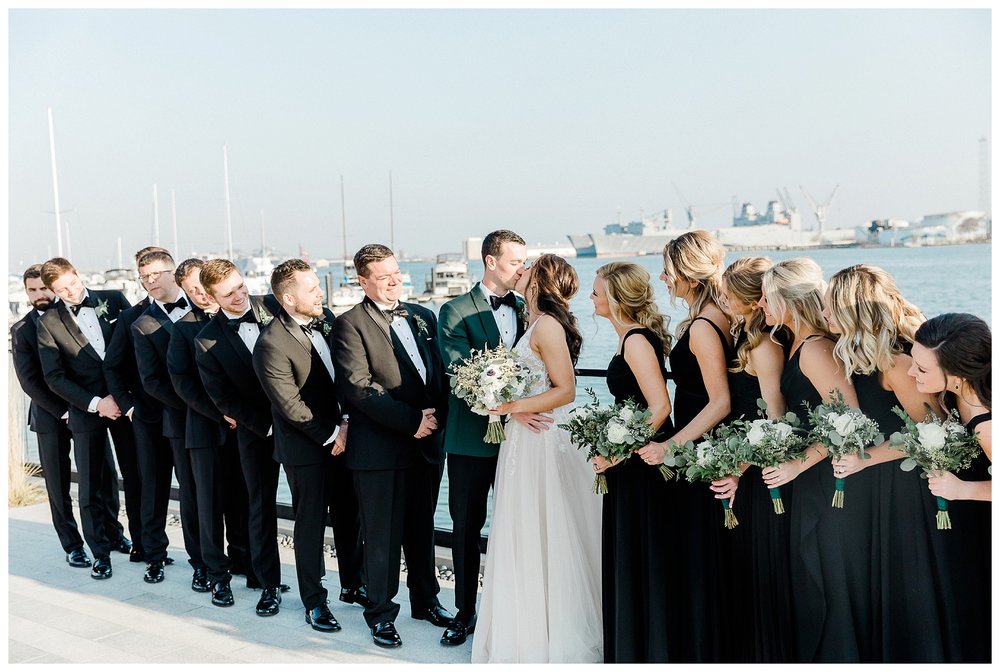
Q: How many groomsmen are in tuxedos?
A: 8